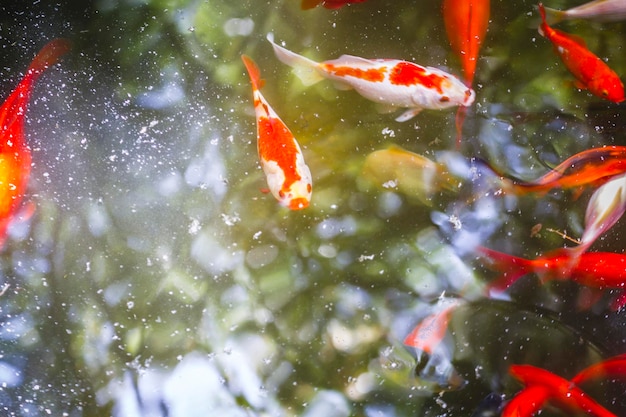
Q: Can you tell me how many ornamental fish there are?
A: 15